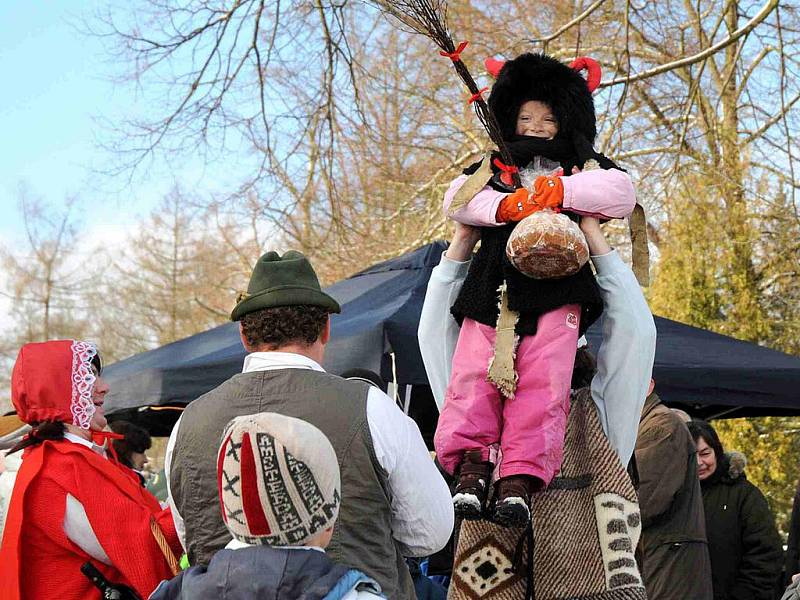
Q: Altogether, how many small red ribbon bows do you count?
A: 3